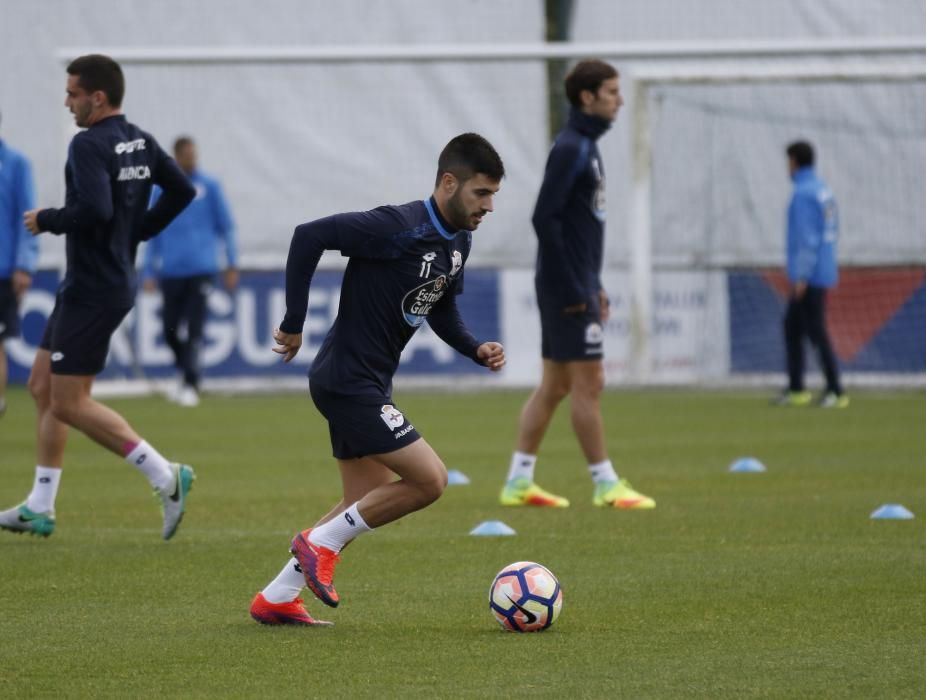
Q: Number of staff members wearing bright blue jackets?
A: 3